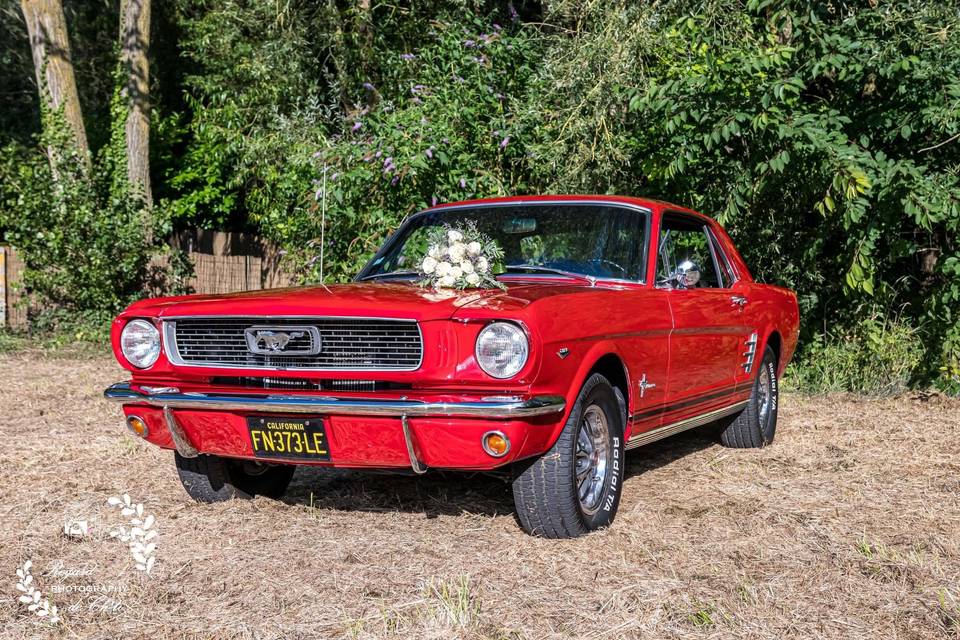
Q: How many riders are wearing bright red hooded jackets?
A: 0